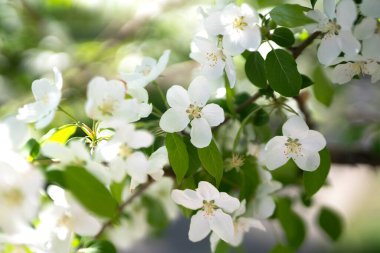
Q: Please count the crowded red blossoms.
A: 0